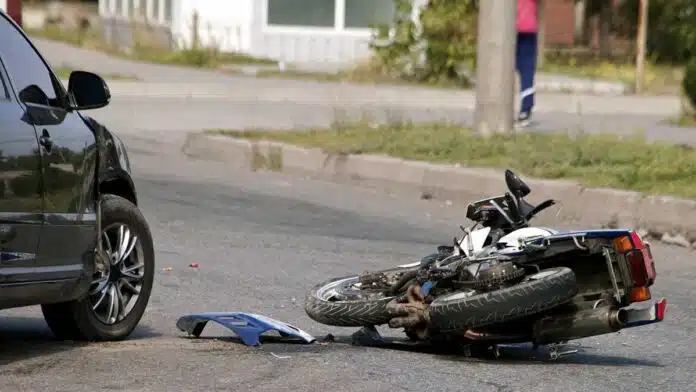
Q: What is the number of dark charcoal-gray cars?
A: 1